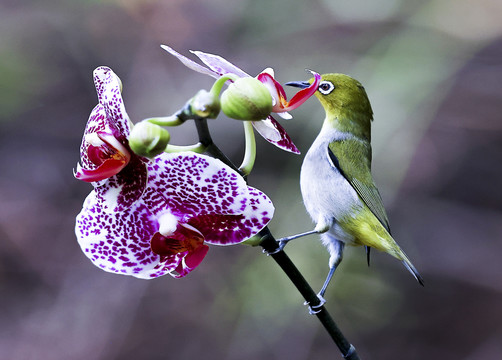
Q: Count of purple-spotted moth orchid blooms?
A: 3